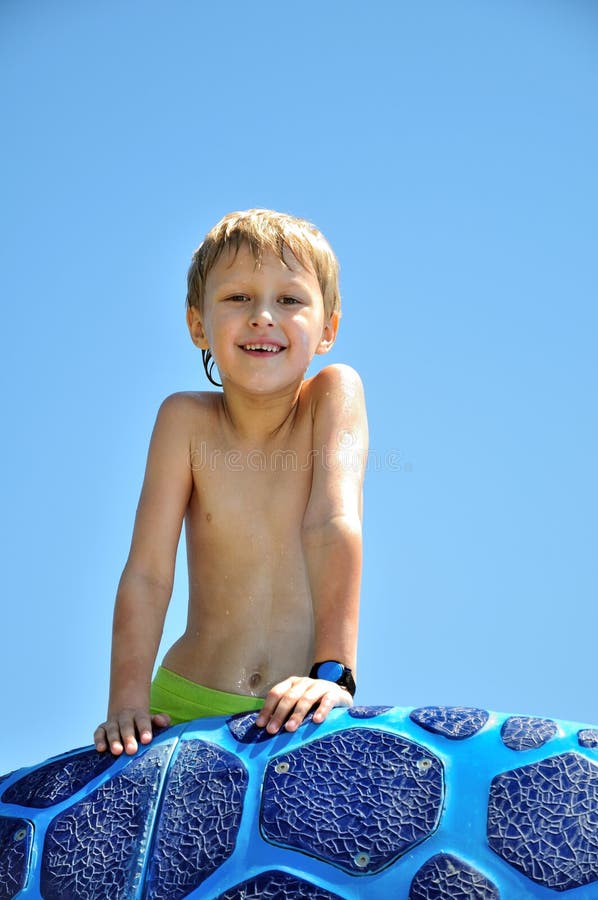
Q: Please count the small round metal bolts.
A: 4